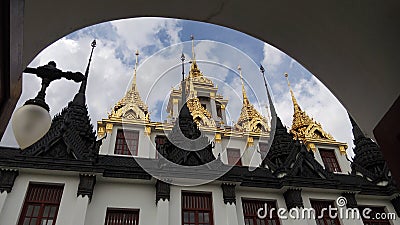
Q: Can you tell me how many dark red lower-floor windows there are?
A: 6